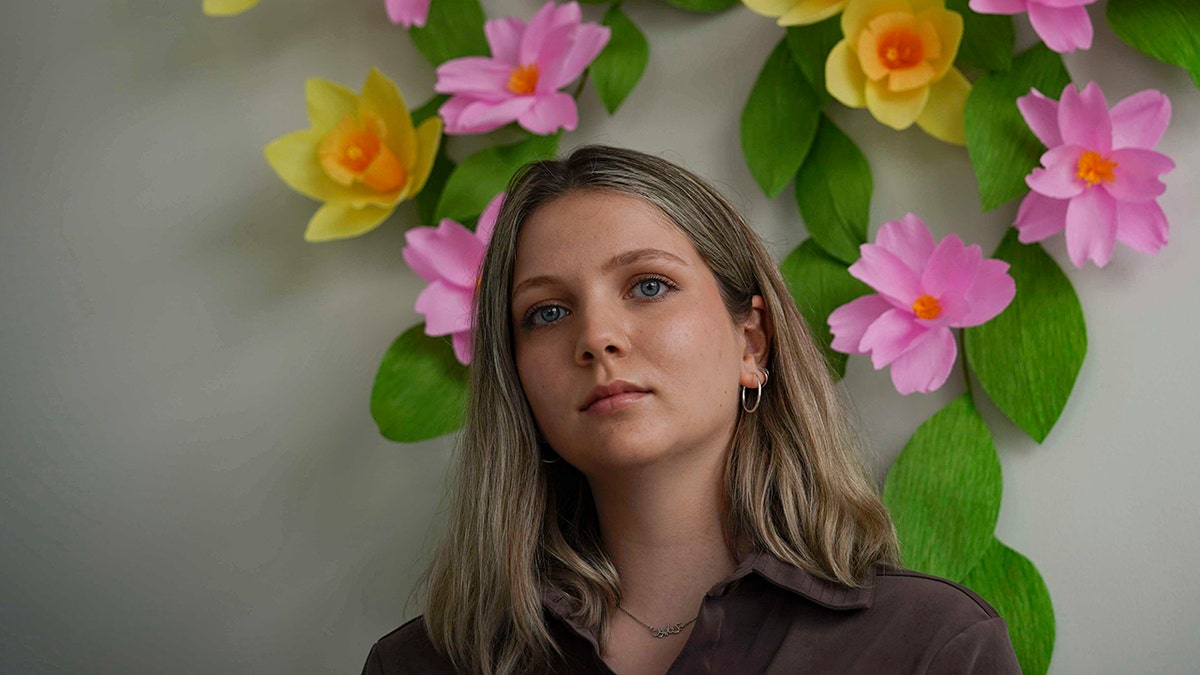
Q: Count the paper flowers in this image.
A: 10